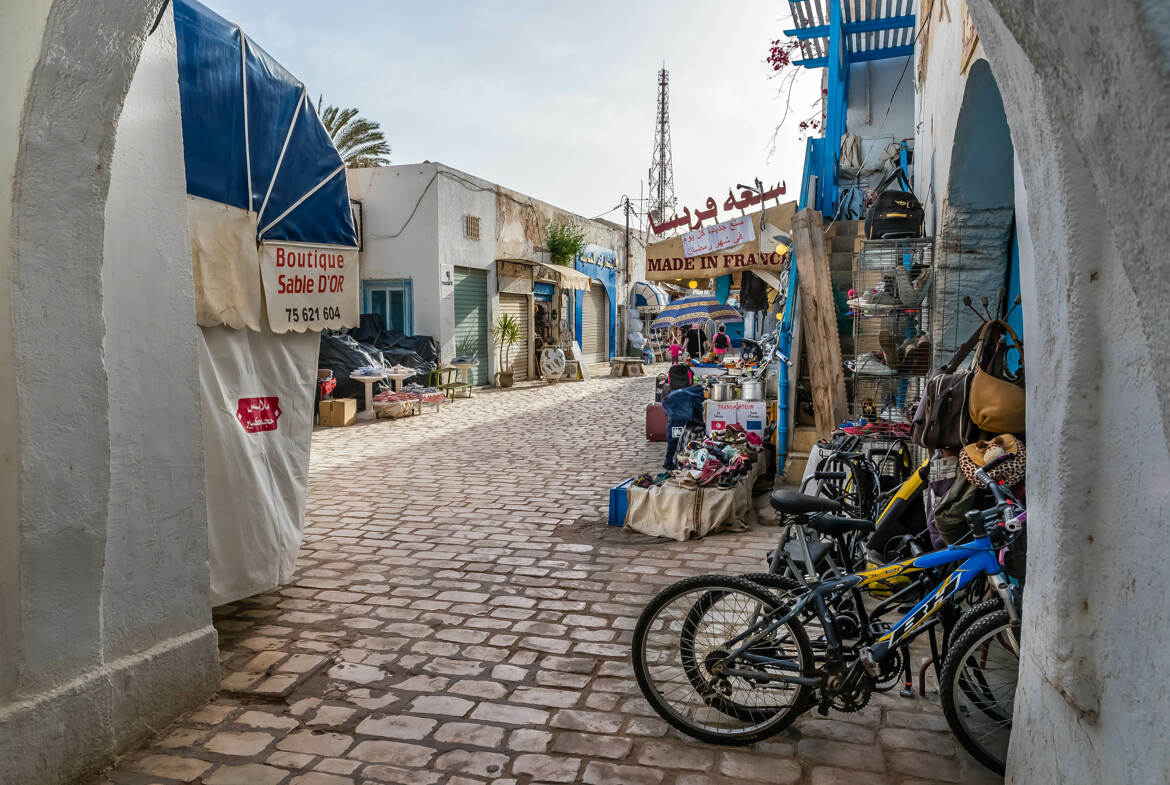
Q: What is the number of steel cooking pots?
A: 2